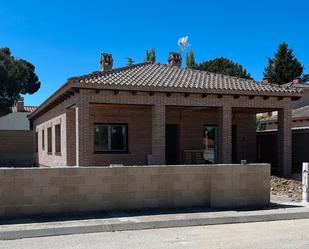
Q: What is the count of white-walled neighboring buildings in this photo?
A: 1